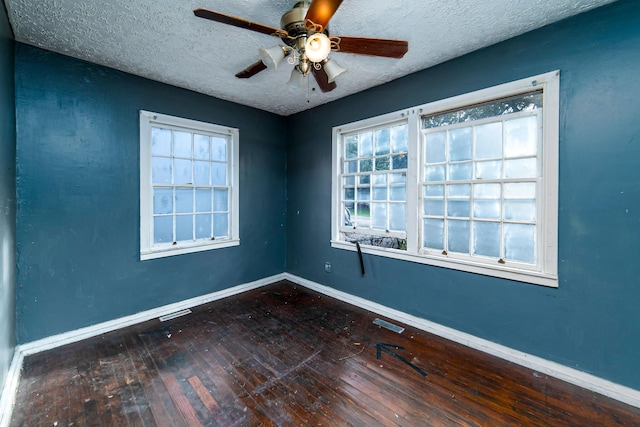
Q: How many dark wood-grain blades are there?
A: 5